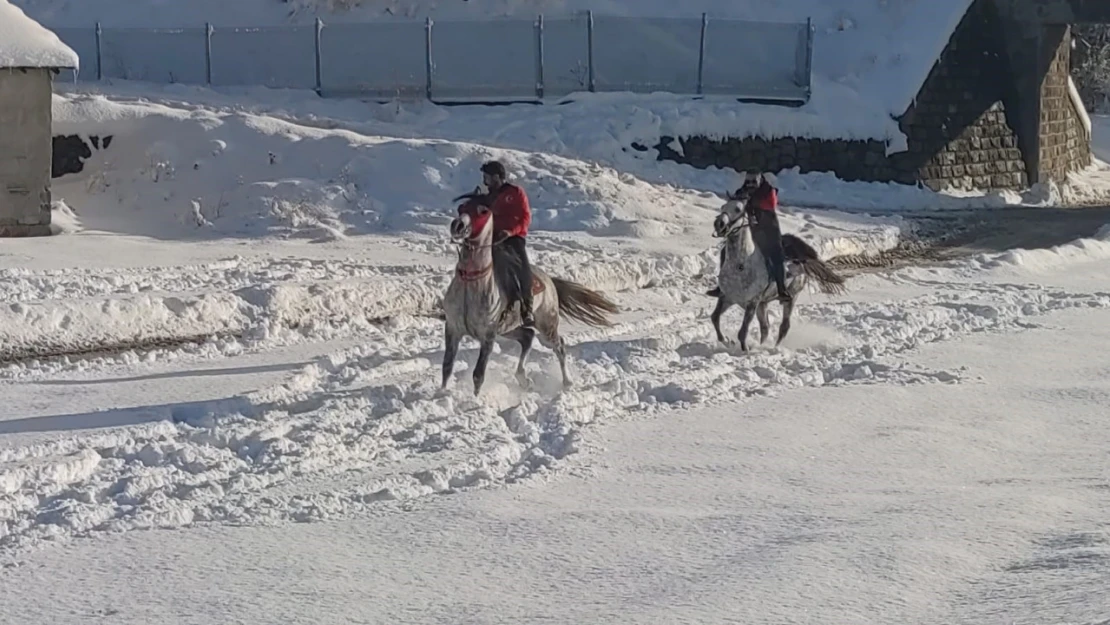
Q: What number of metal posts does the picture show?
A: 8